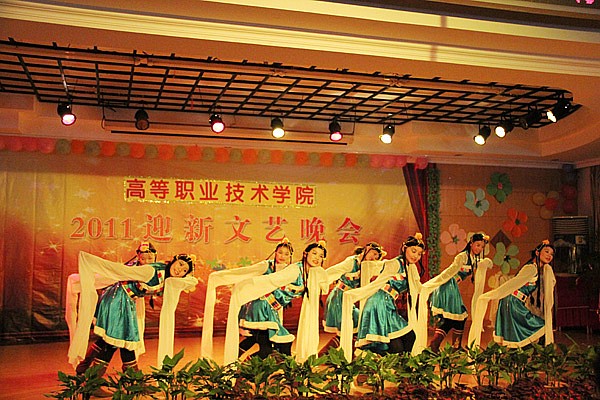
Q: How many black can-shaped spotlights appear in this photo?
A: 10